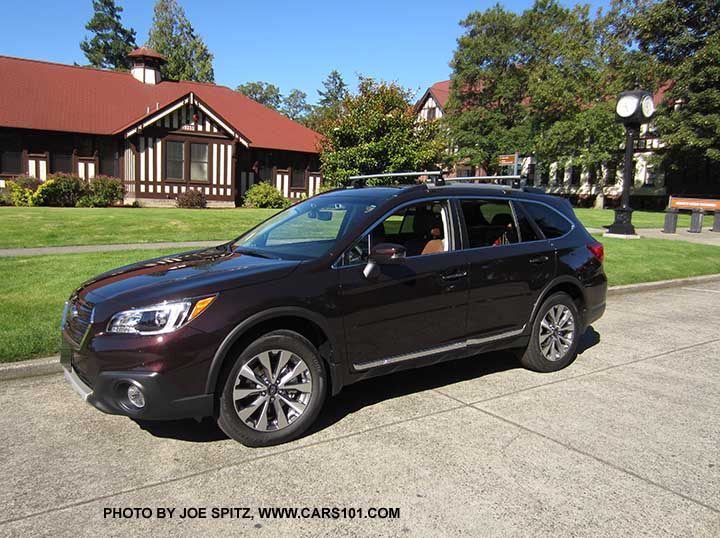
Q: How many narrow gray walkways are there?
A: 1